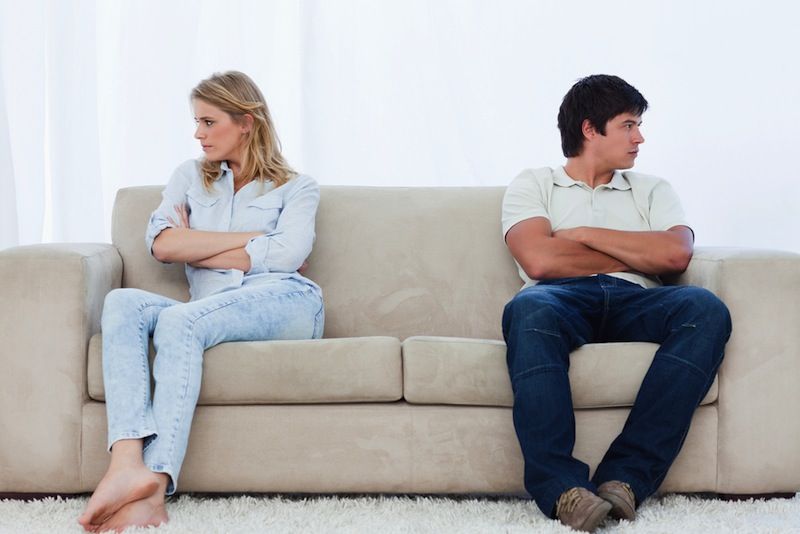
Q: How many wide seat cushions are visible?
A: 2